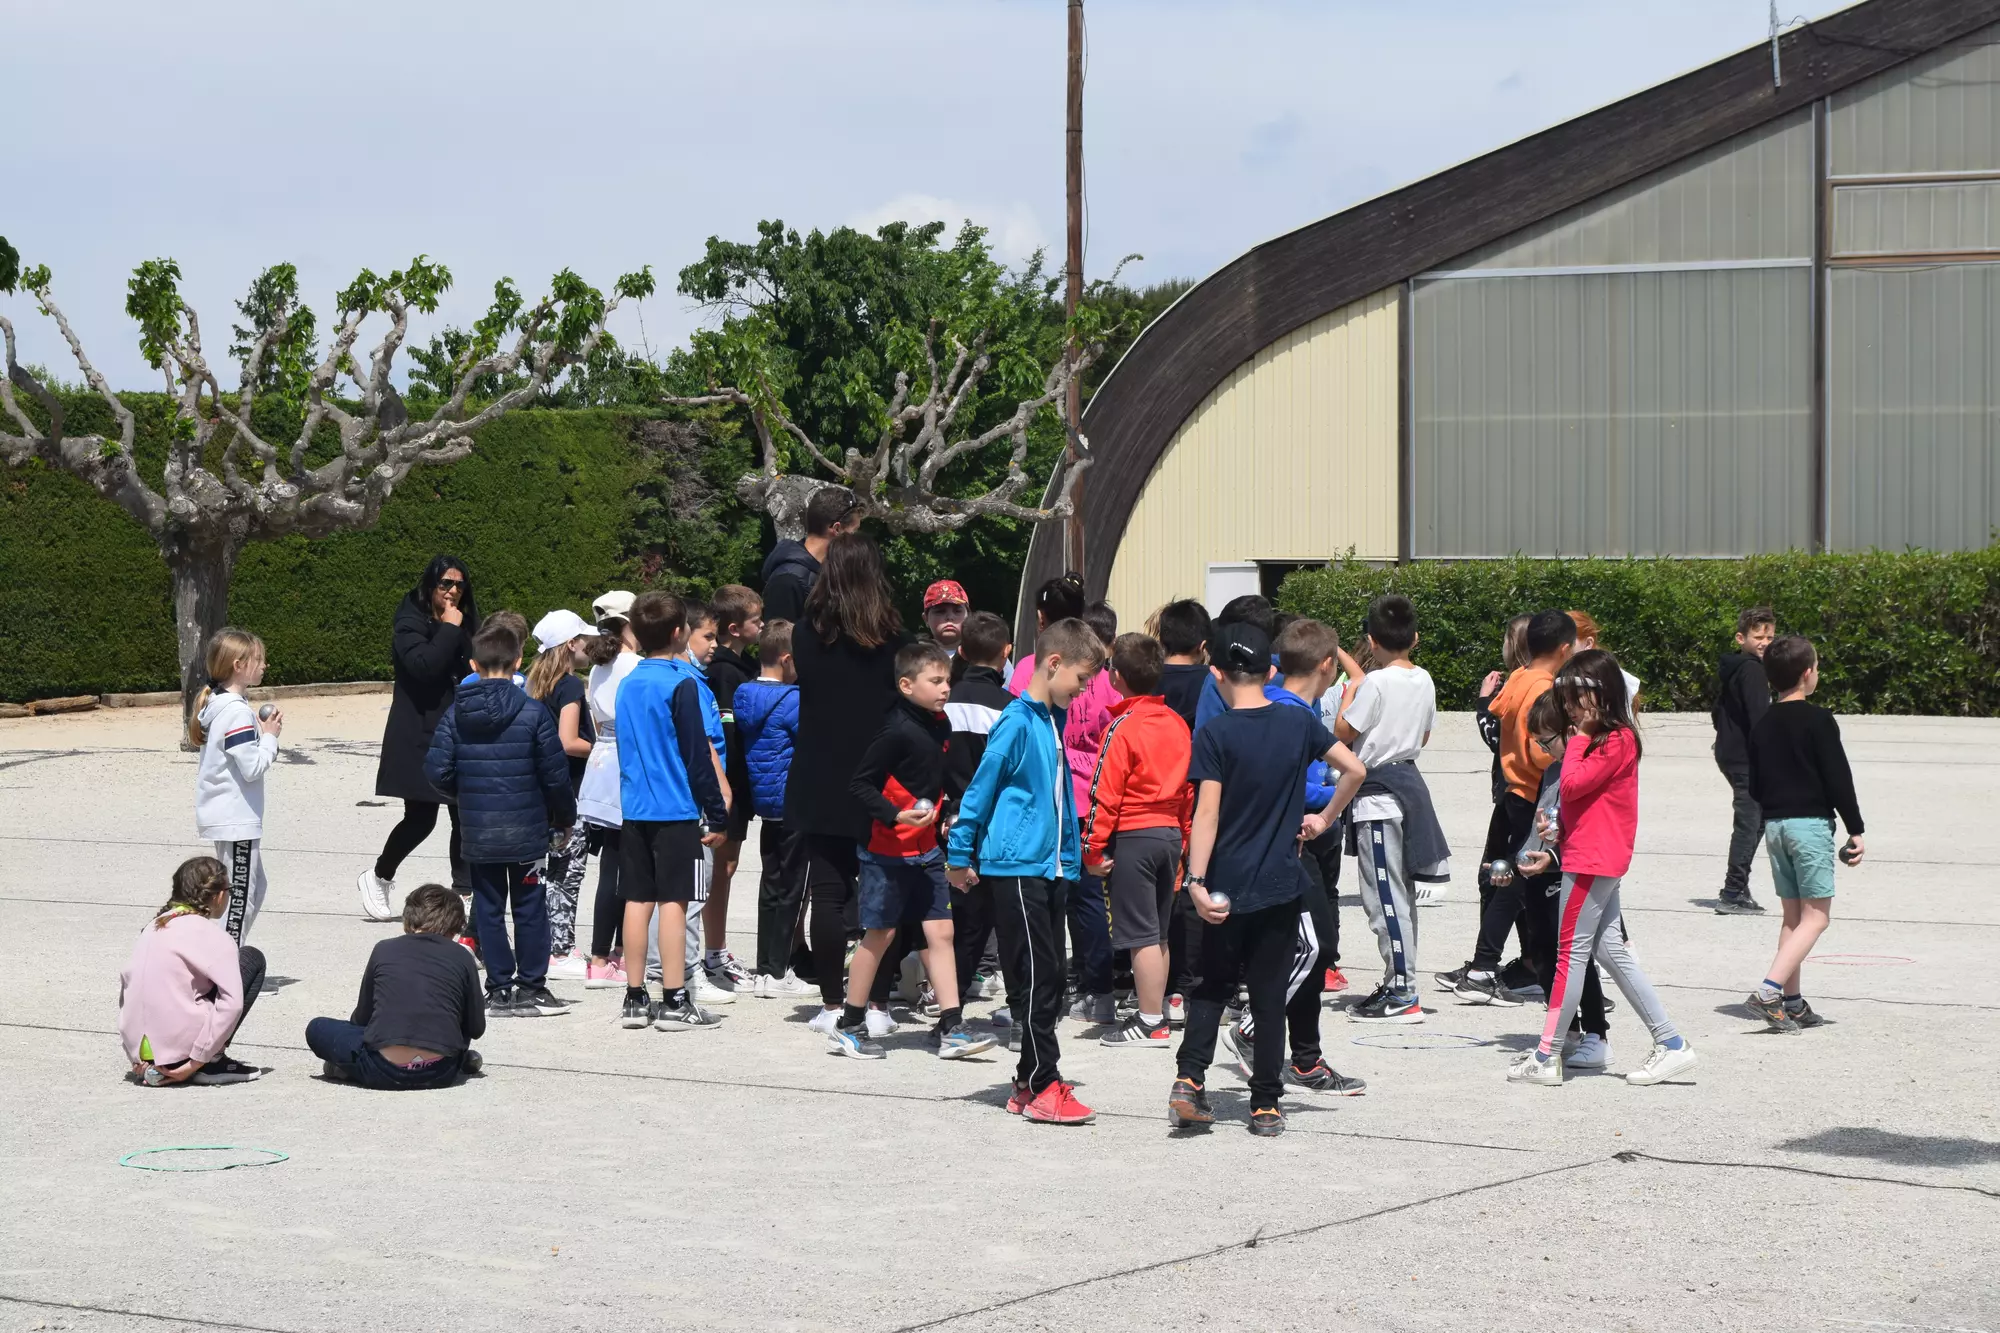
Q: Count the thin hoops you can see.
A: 3